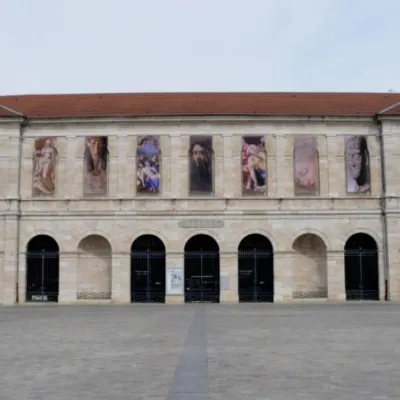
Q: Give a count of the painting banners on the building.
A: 7